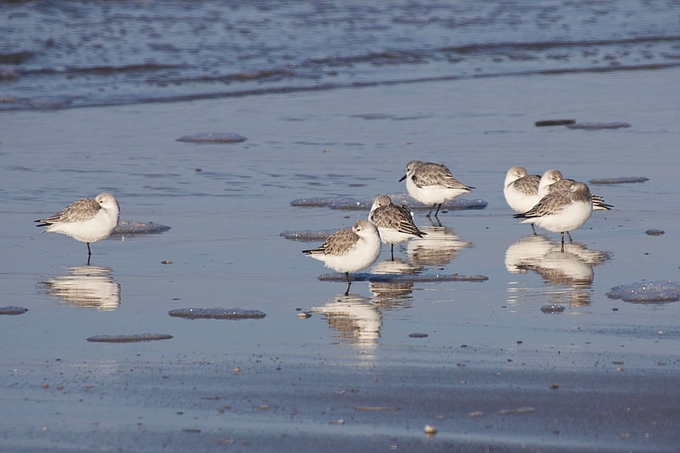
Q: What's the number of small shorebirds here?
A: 7